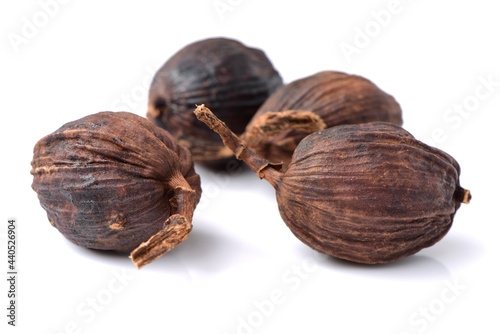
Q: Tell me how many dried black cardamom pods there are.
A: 4